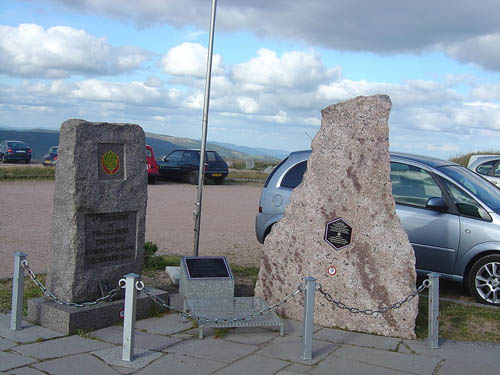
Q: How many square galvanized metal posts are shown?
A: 4